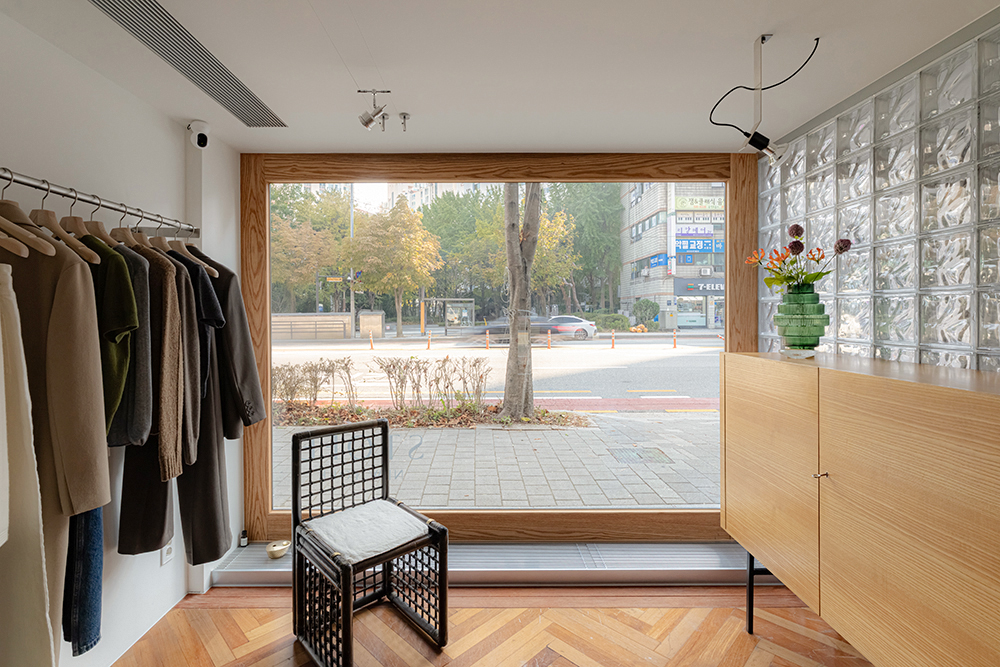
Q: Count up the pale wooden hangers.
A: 11